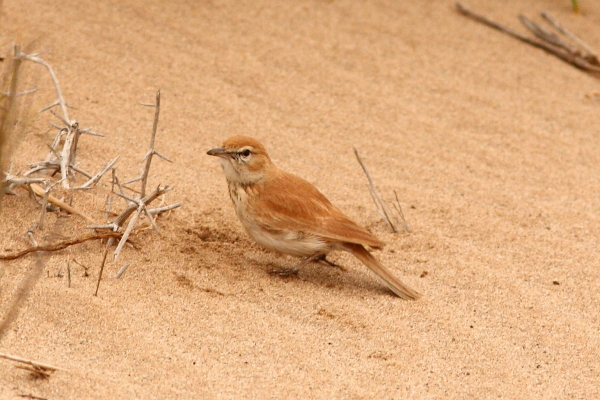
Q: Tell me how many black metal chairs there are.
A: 0